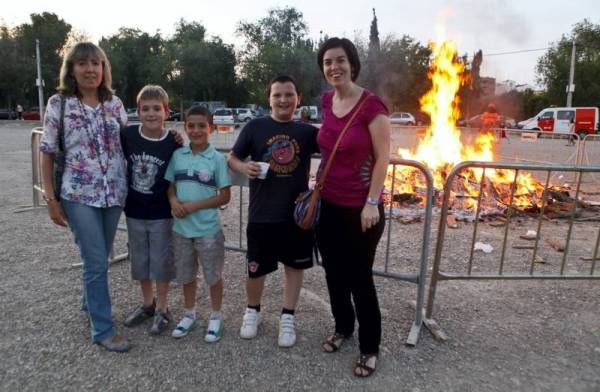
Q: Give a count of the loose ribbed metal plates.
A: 0